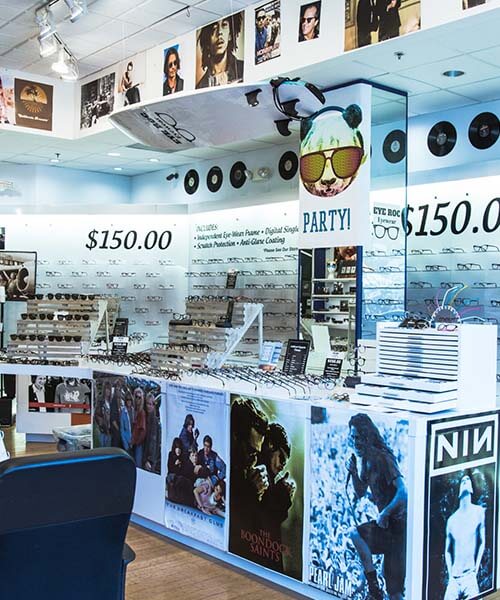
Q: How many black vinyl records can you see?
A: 7